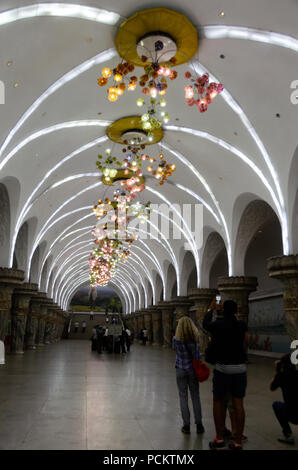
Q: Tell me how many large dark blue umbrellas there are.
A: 0